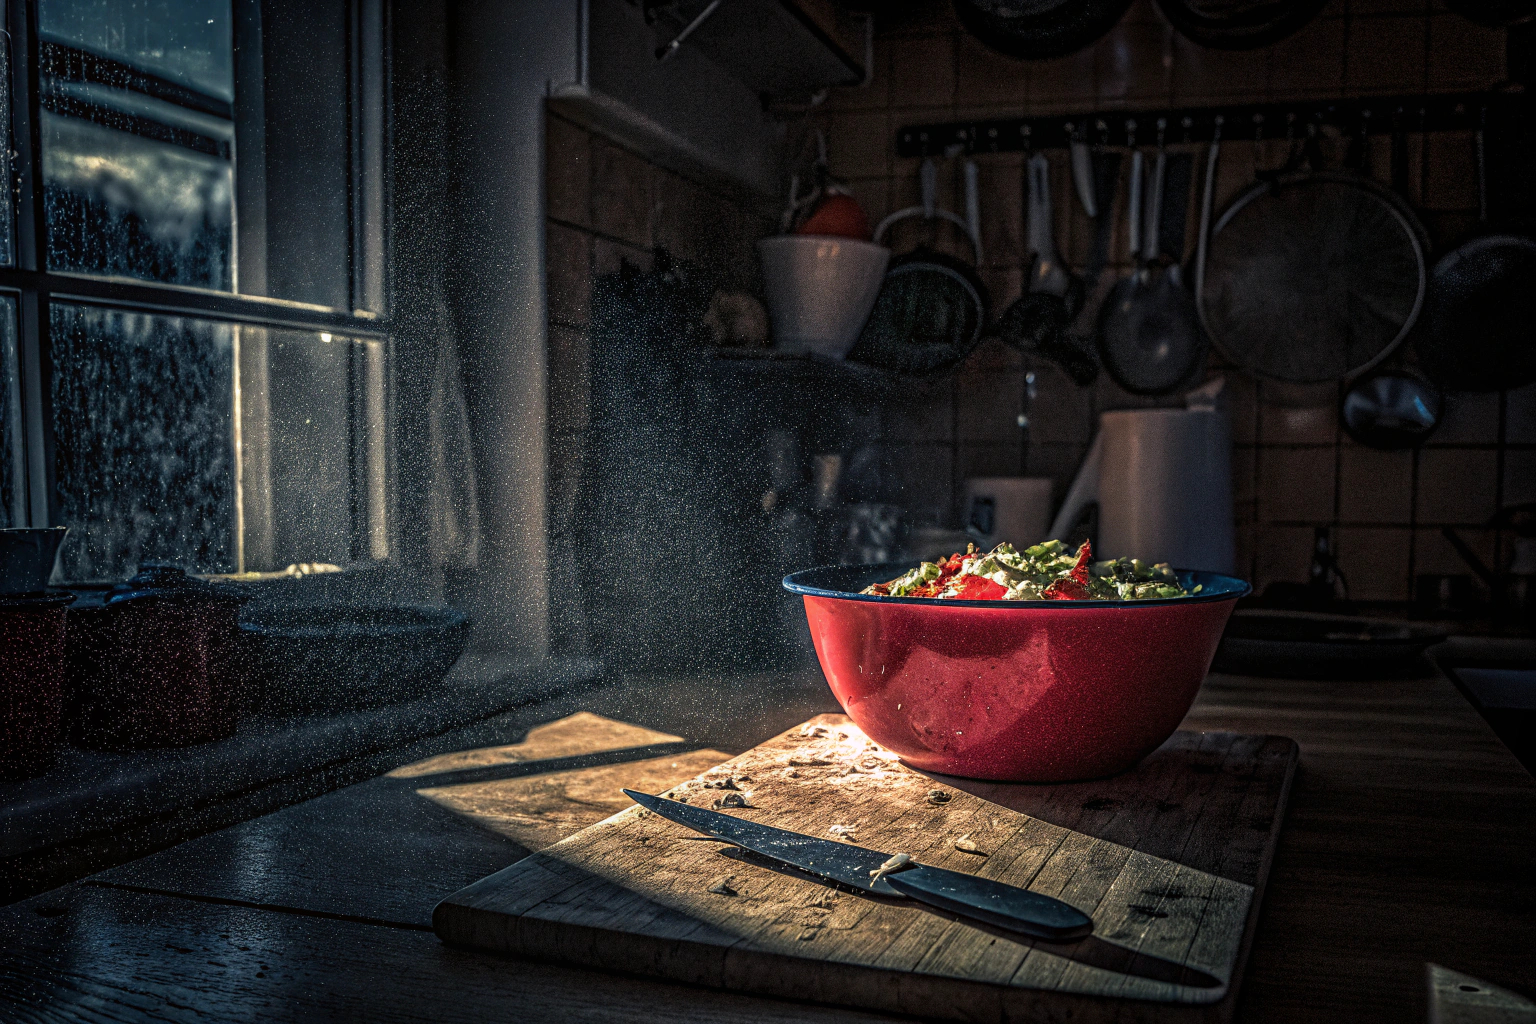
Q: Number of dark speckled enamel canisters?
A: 2